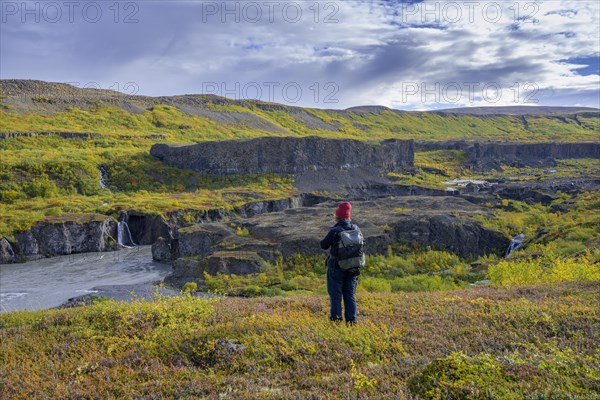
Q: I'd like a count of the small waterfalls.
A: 3